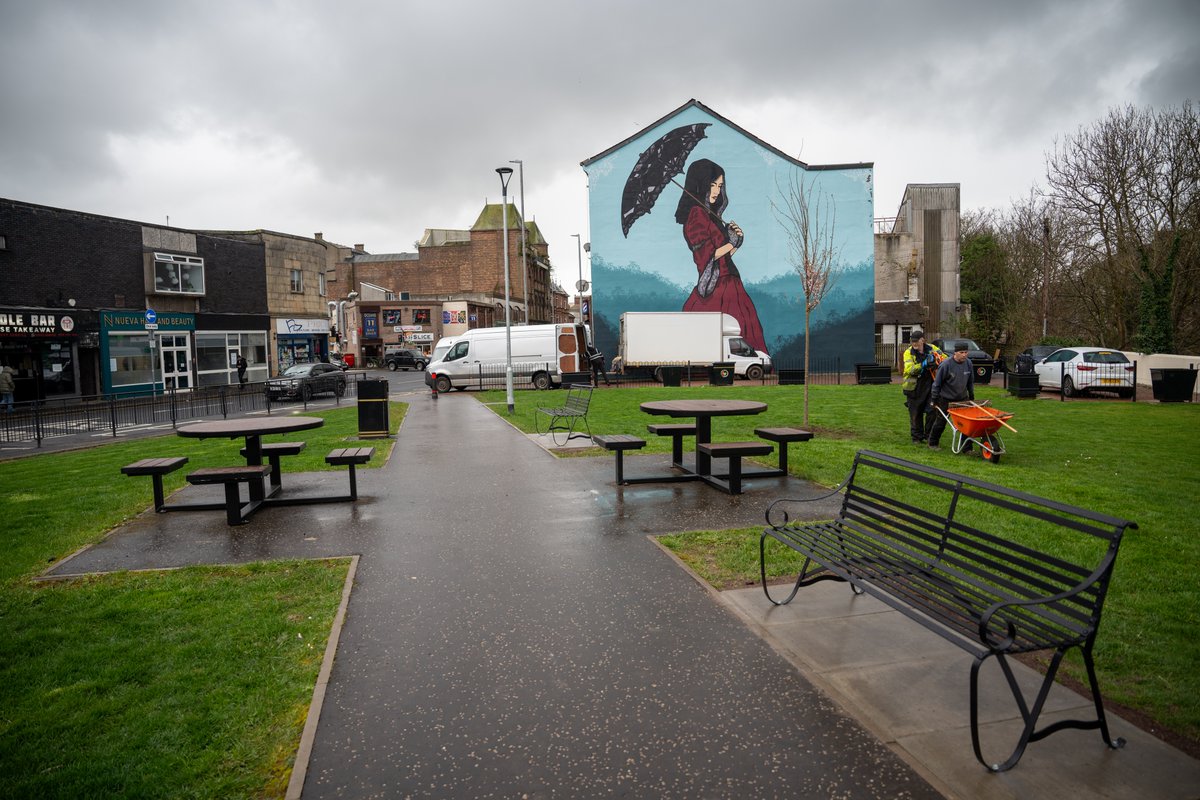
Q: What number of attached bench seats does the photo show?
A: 8